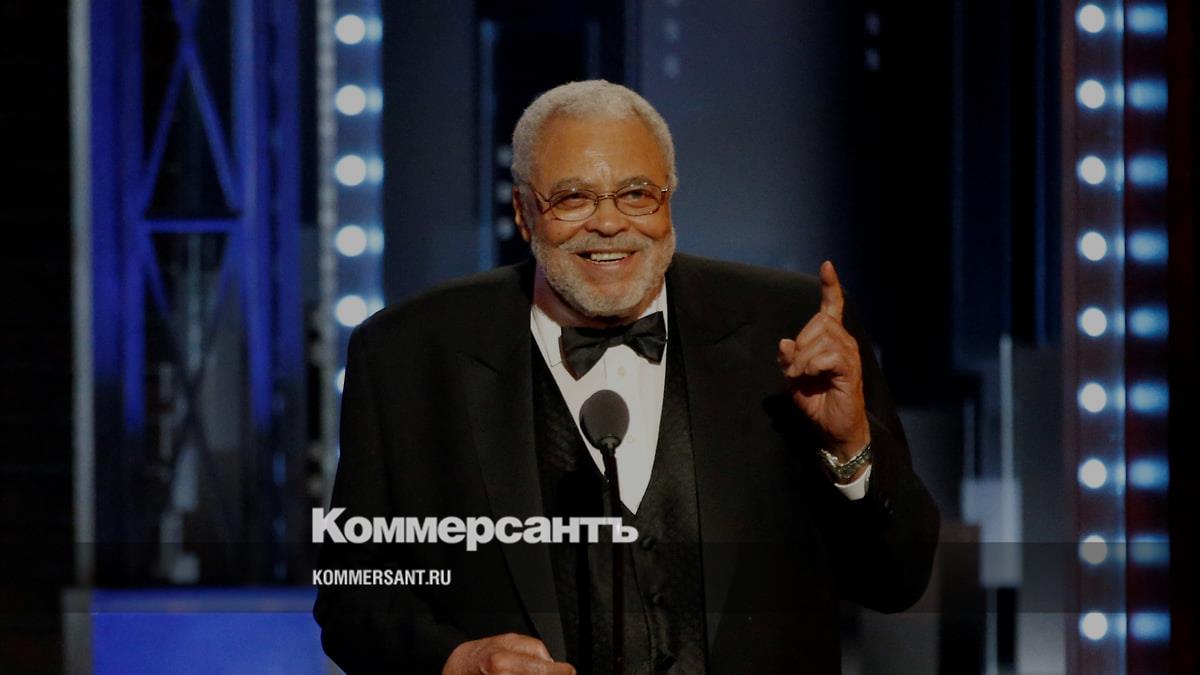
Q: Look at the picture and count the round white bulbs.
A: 15